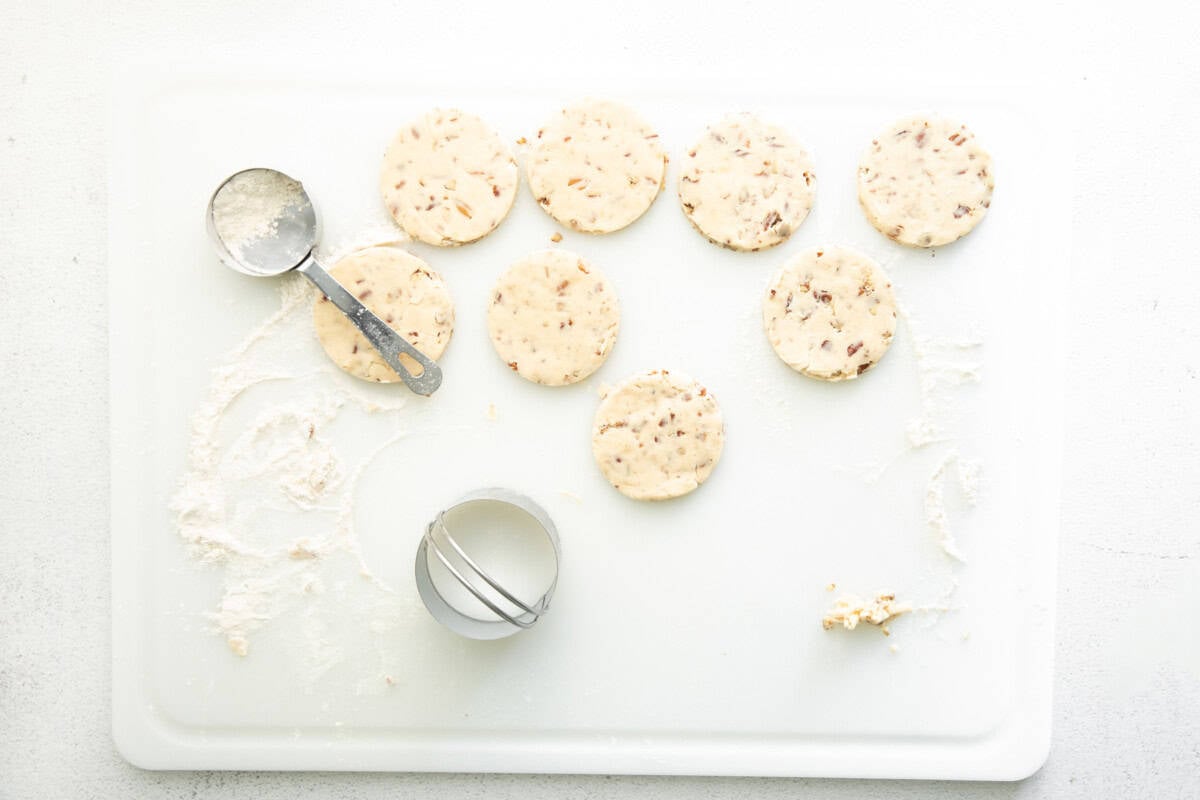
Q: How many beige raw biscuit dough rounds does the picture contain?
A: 8